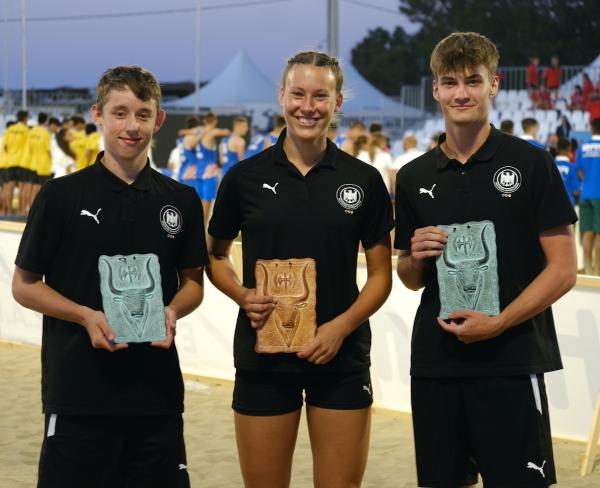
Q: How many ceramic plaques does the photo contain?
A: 3